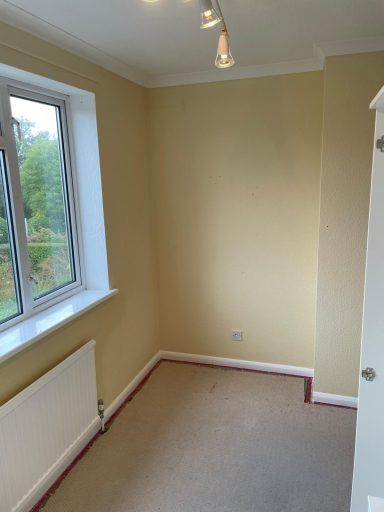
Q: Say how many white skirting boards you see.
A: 3